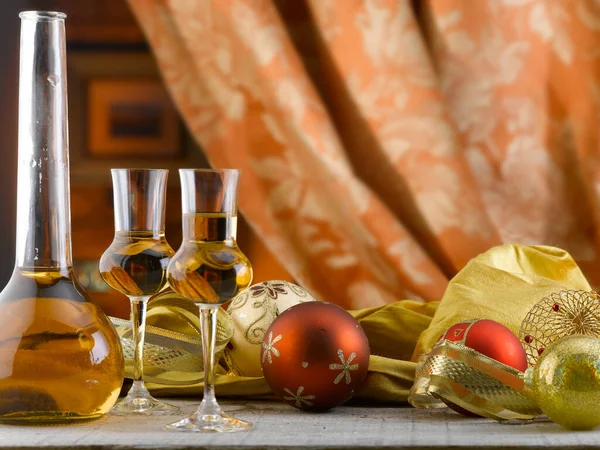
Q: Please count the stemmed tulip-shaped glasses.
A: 2